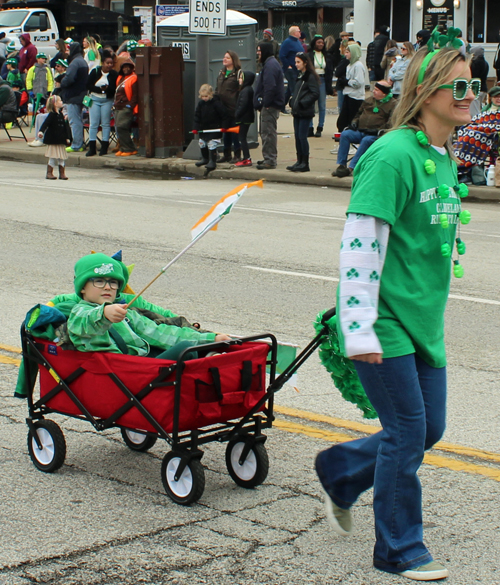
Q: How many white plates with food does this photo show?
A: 0